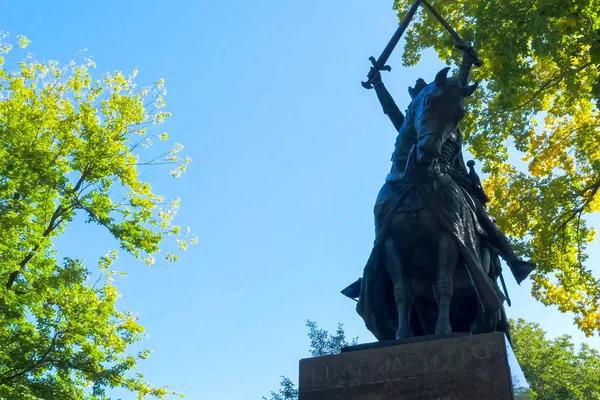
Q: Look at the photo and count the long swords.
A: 2